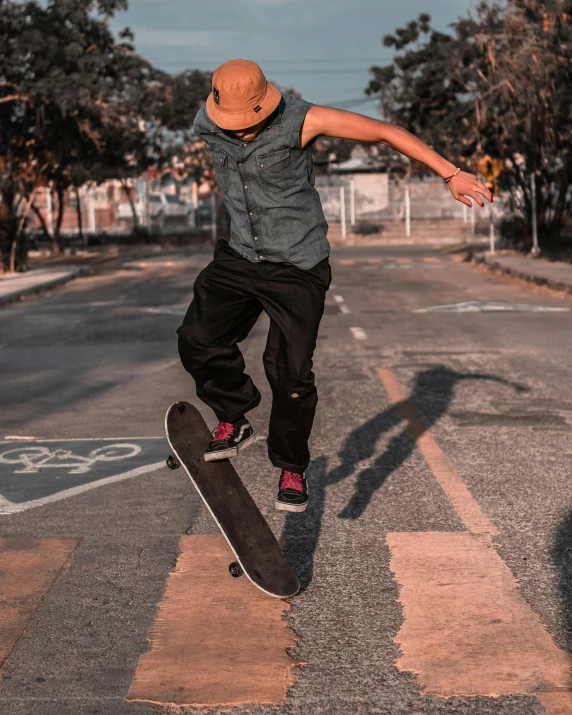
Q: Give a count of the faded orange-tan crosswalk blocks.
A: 3